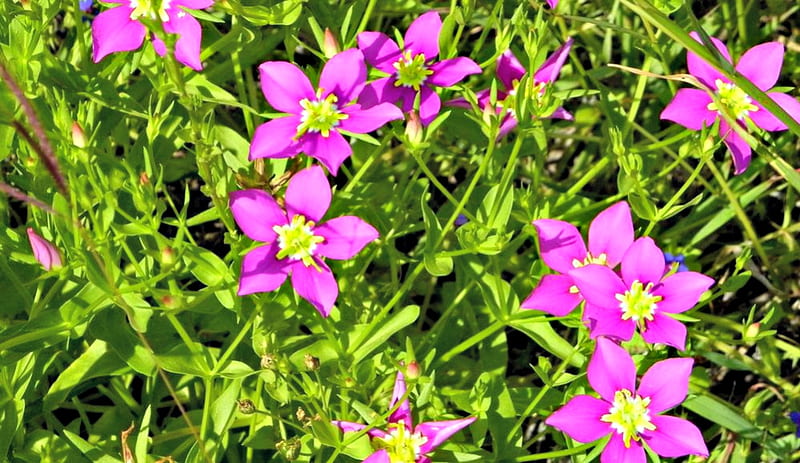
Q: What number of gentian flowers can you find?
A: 10